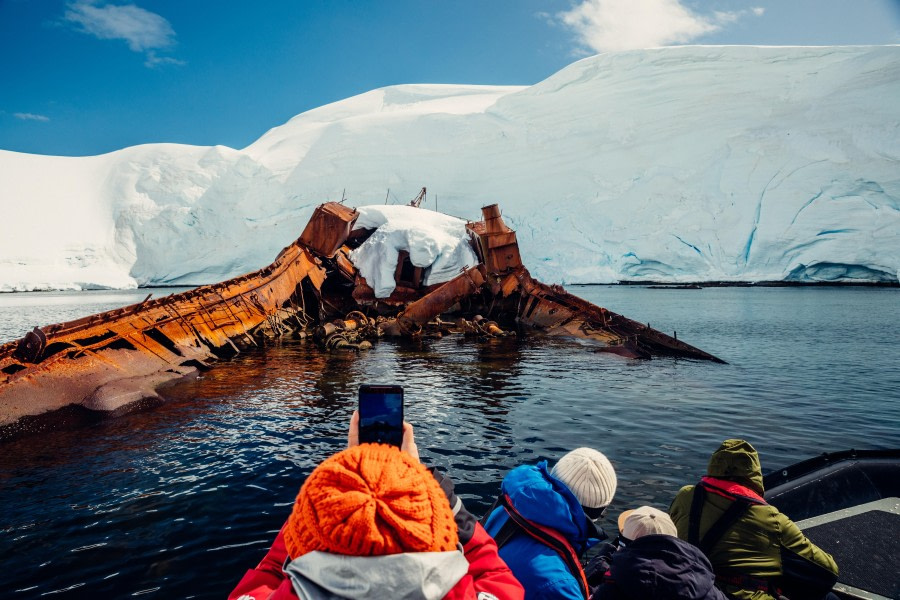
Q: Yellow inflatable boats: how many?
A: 0